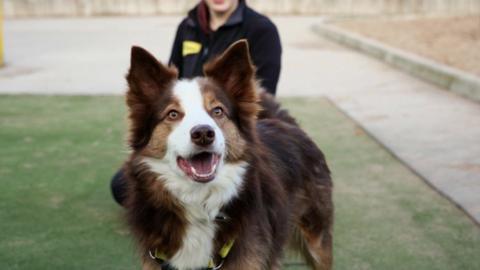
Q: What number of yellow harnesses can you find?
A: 1